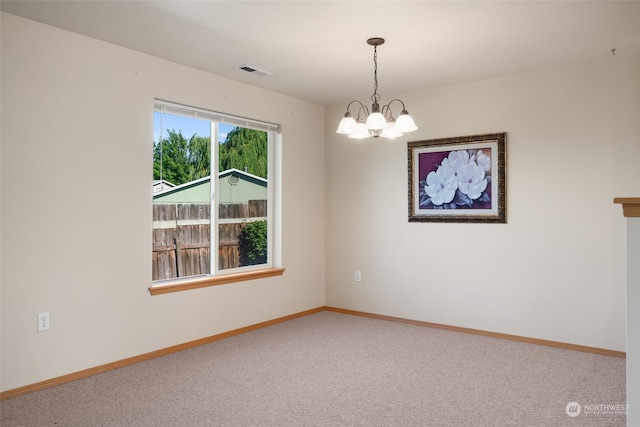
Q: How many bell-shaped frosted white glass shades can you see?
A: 5